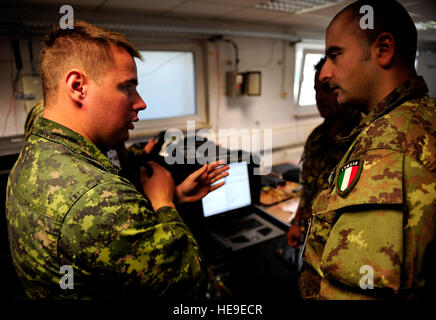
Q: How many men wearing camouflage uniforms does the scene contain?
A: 3